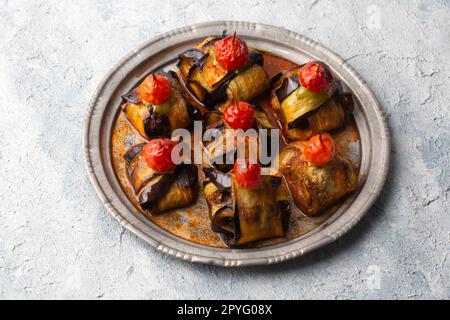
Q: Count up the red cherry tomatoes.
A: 7